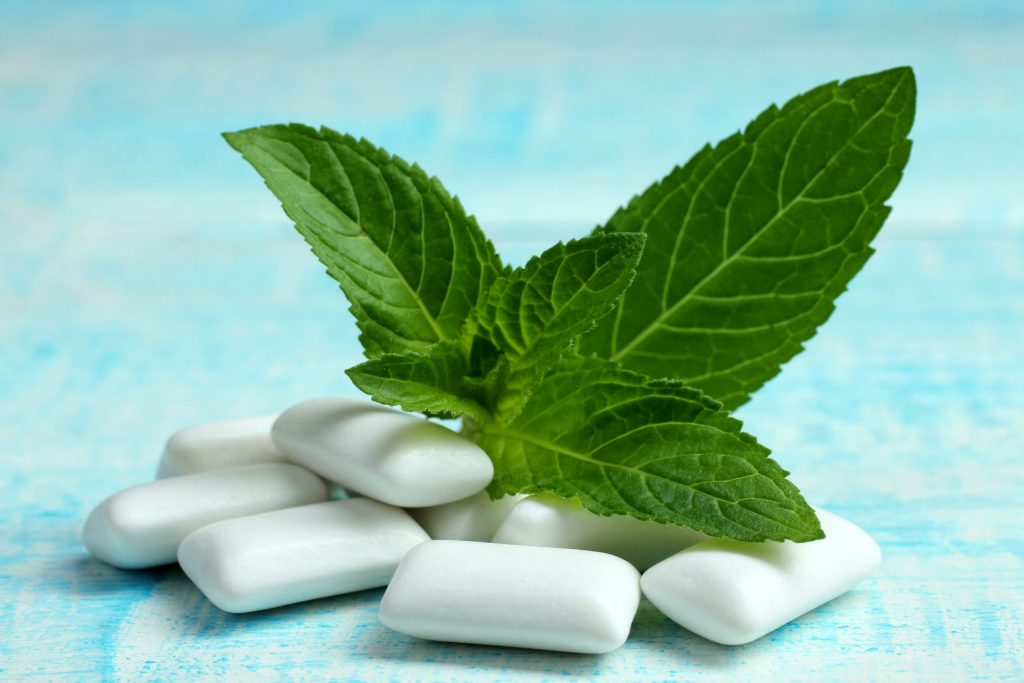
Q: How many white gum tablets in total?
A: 8